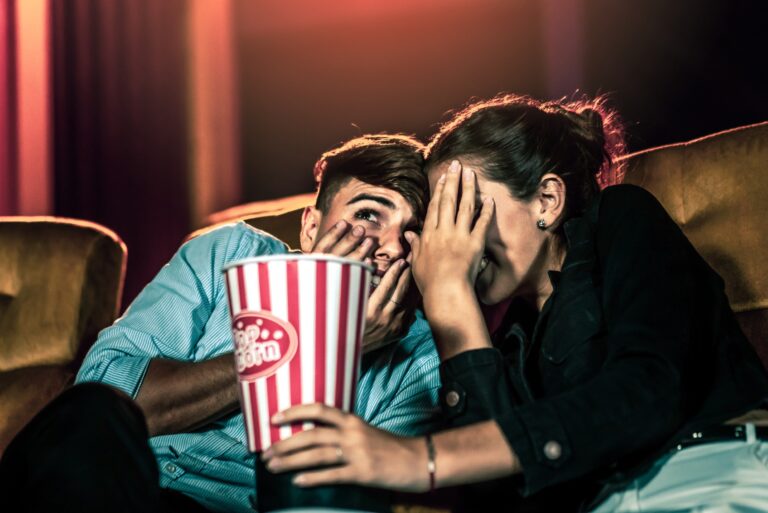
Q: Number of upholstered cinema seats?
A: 3